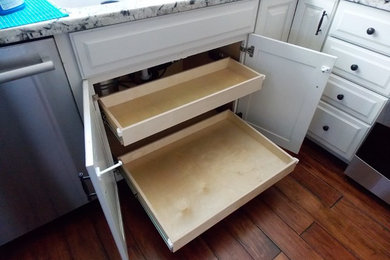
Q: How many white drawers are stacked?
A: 4